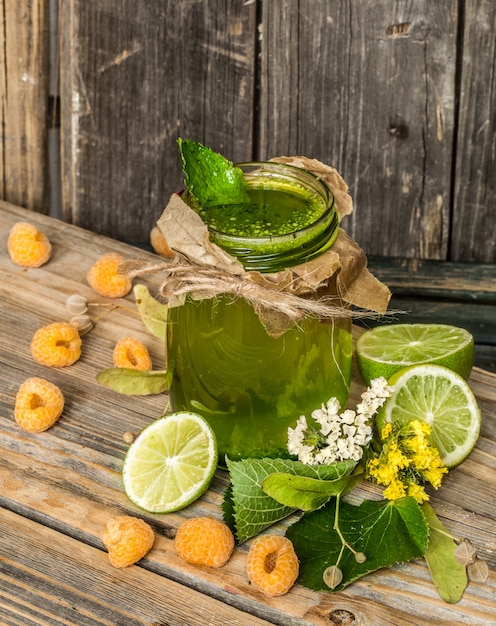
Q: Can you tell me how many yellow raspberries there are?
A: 9